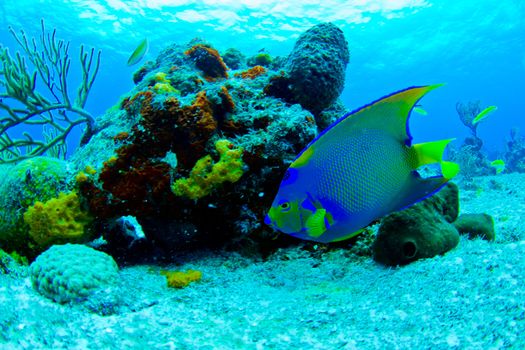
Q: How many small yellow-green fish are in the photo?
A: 4